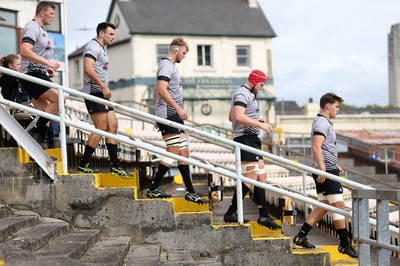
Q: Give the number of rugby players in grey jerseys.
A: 5